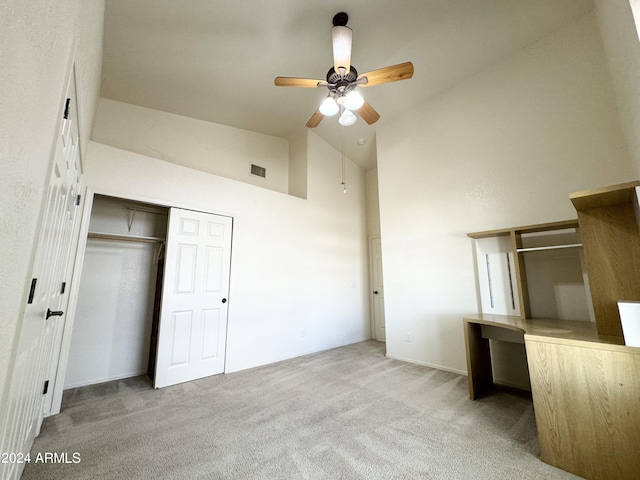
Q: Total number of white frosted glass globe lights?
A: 3